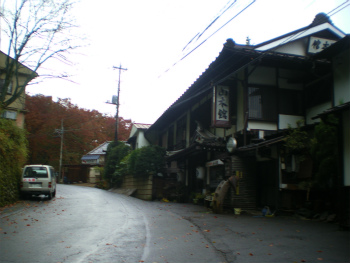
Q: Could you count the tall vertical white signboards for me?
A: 1